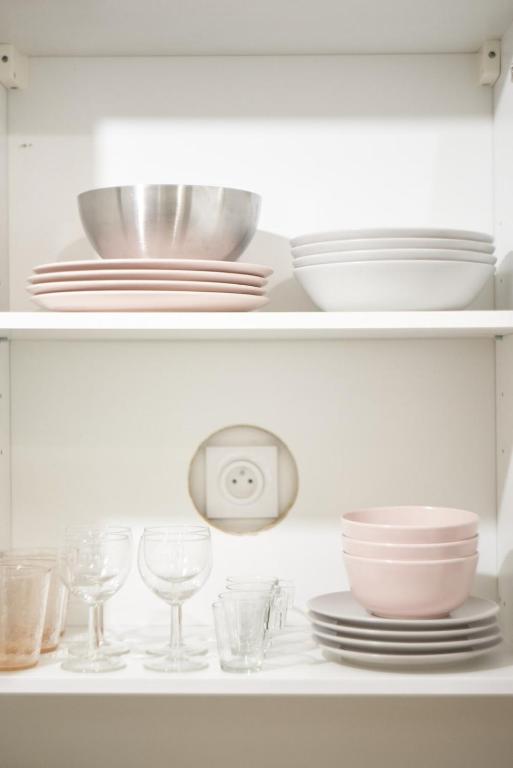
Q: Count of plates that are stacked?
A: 8